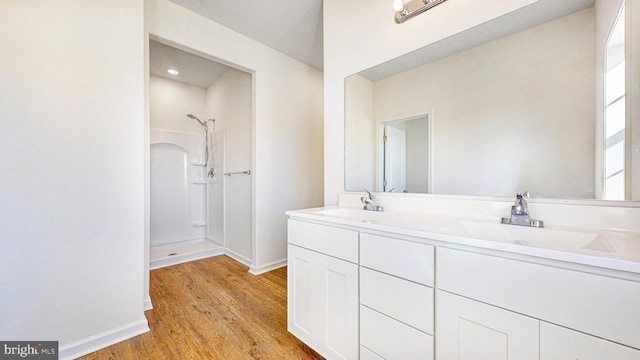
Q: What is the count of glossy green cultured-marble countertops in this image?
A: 0